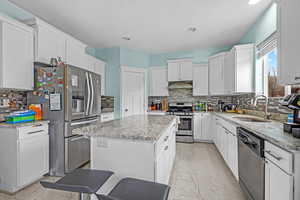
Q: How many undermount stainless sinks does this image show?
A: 1